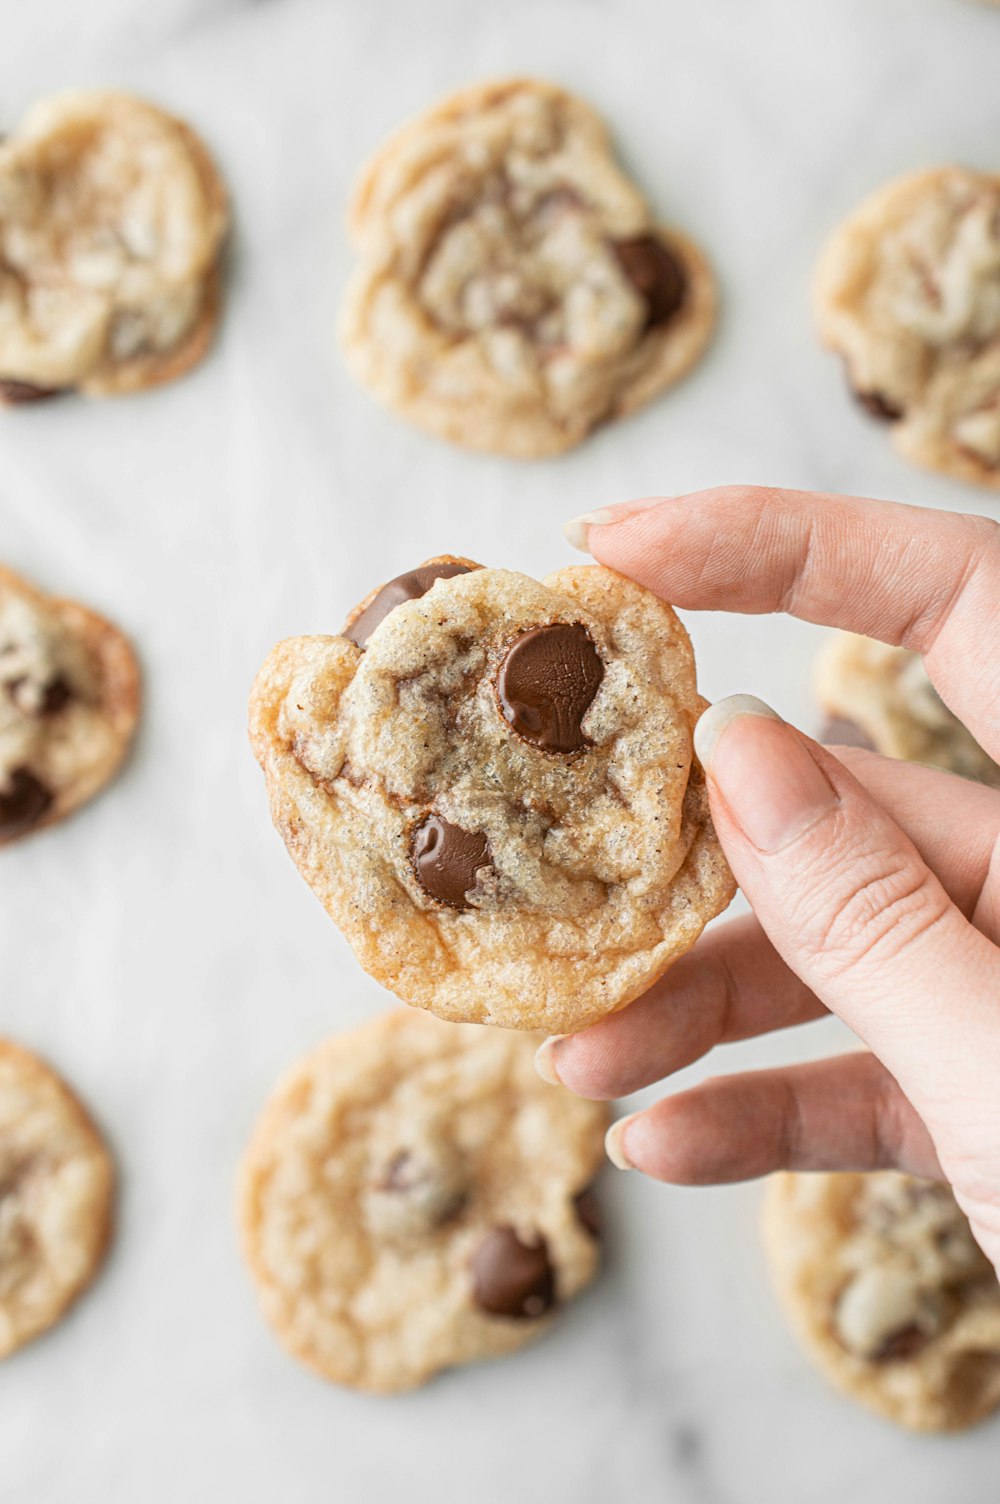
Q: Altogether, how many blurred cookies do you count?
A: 8